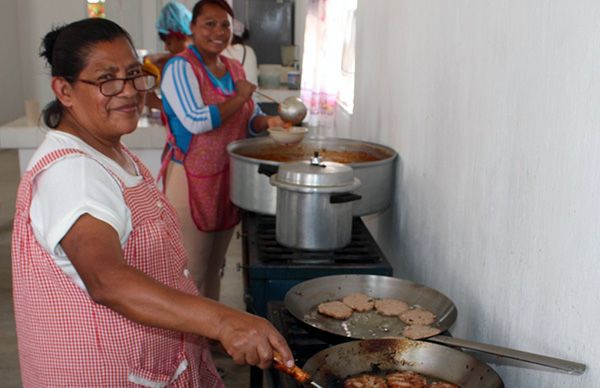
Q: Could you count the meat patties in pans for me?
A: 8